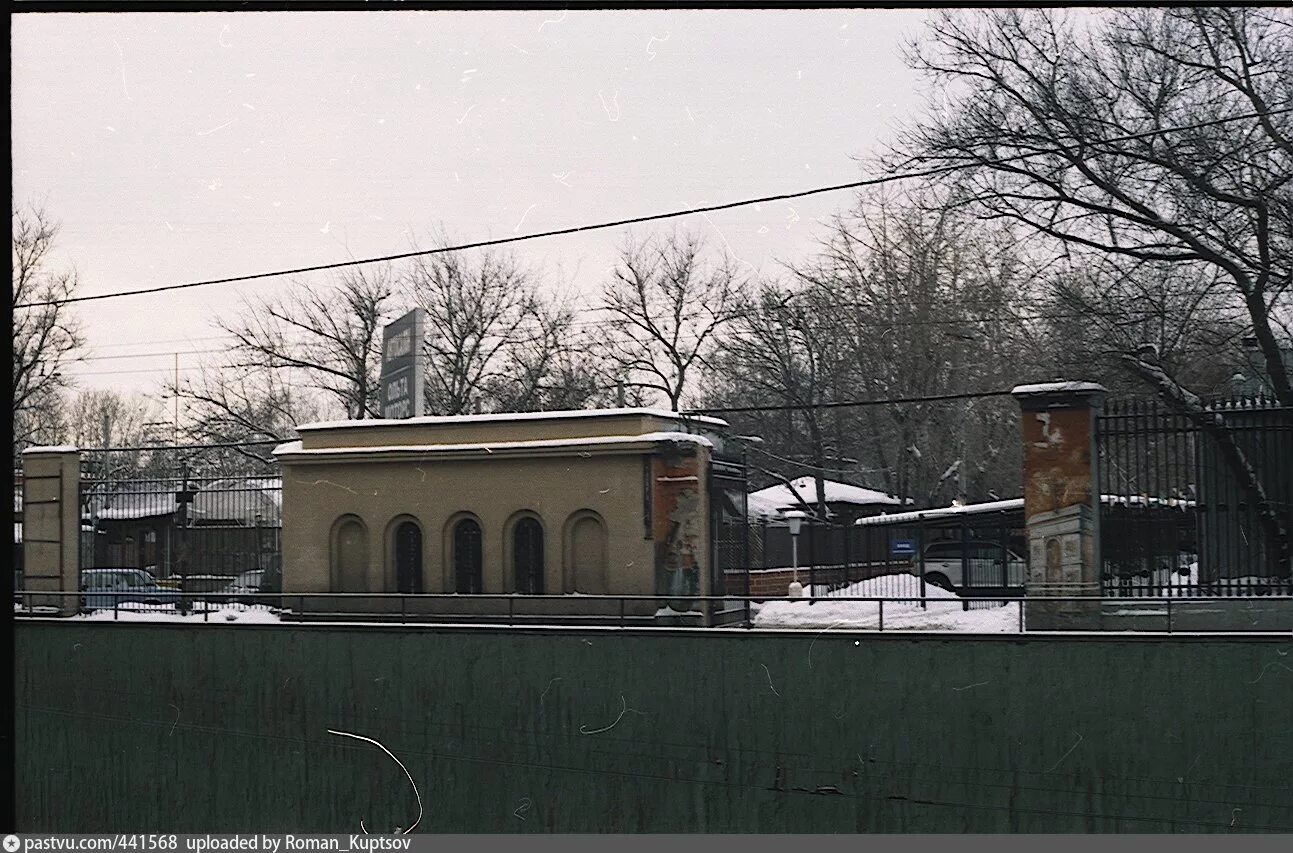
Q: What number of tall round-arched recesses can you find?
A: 5